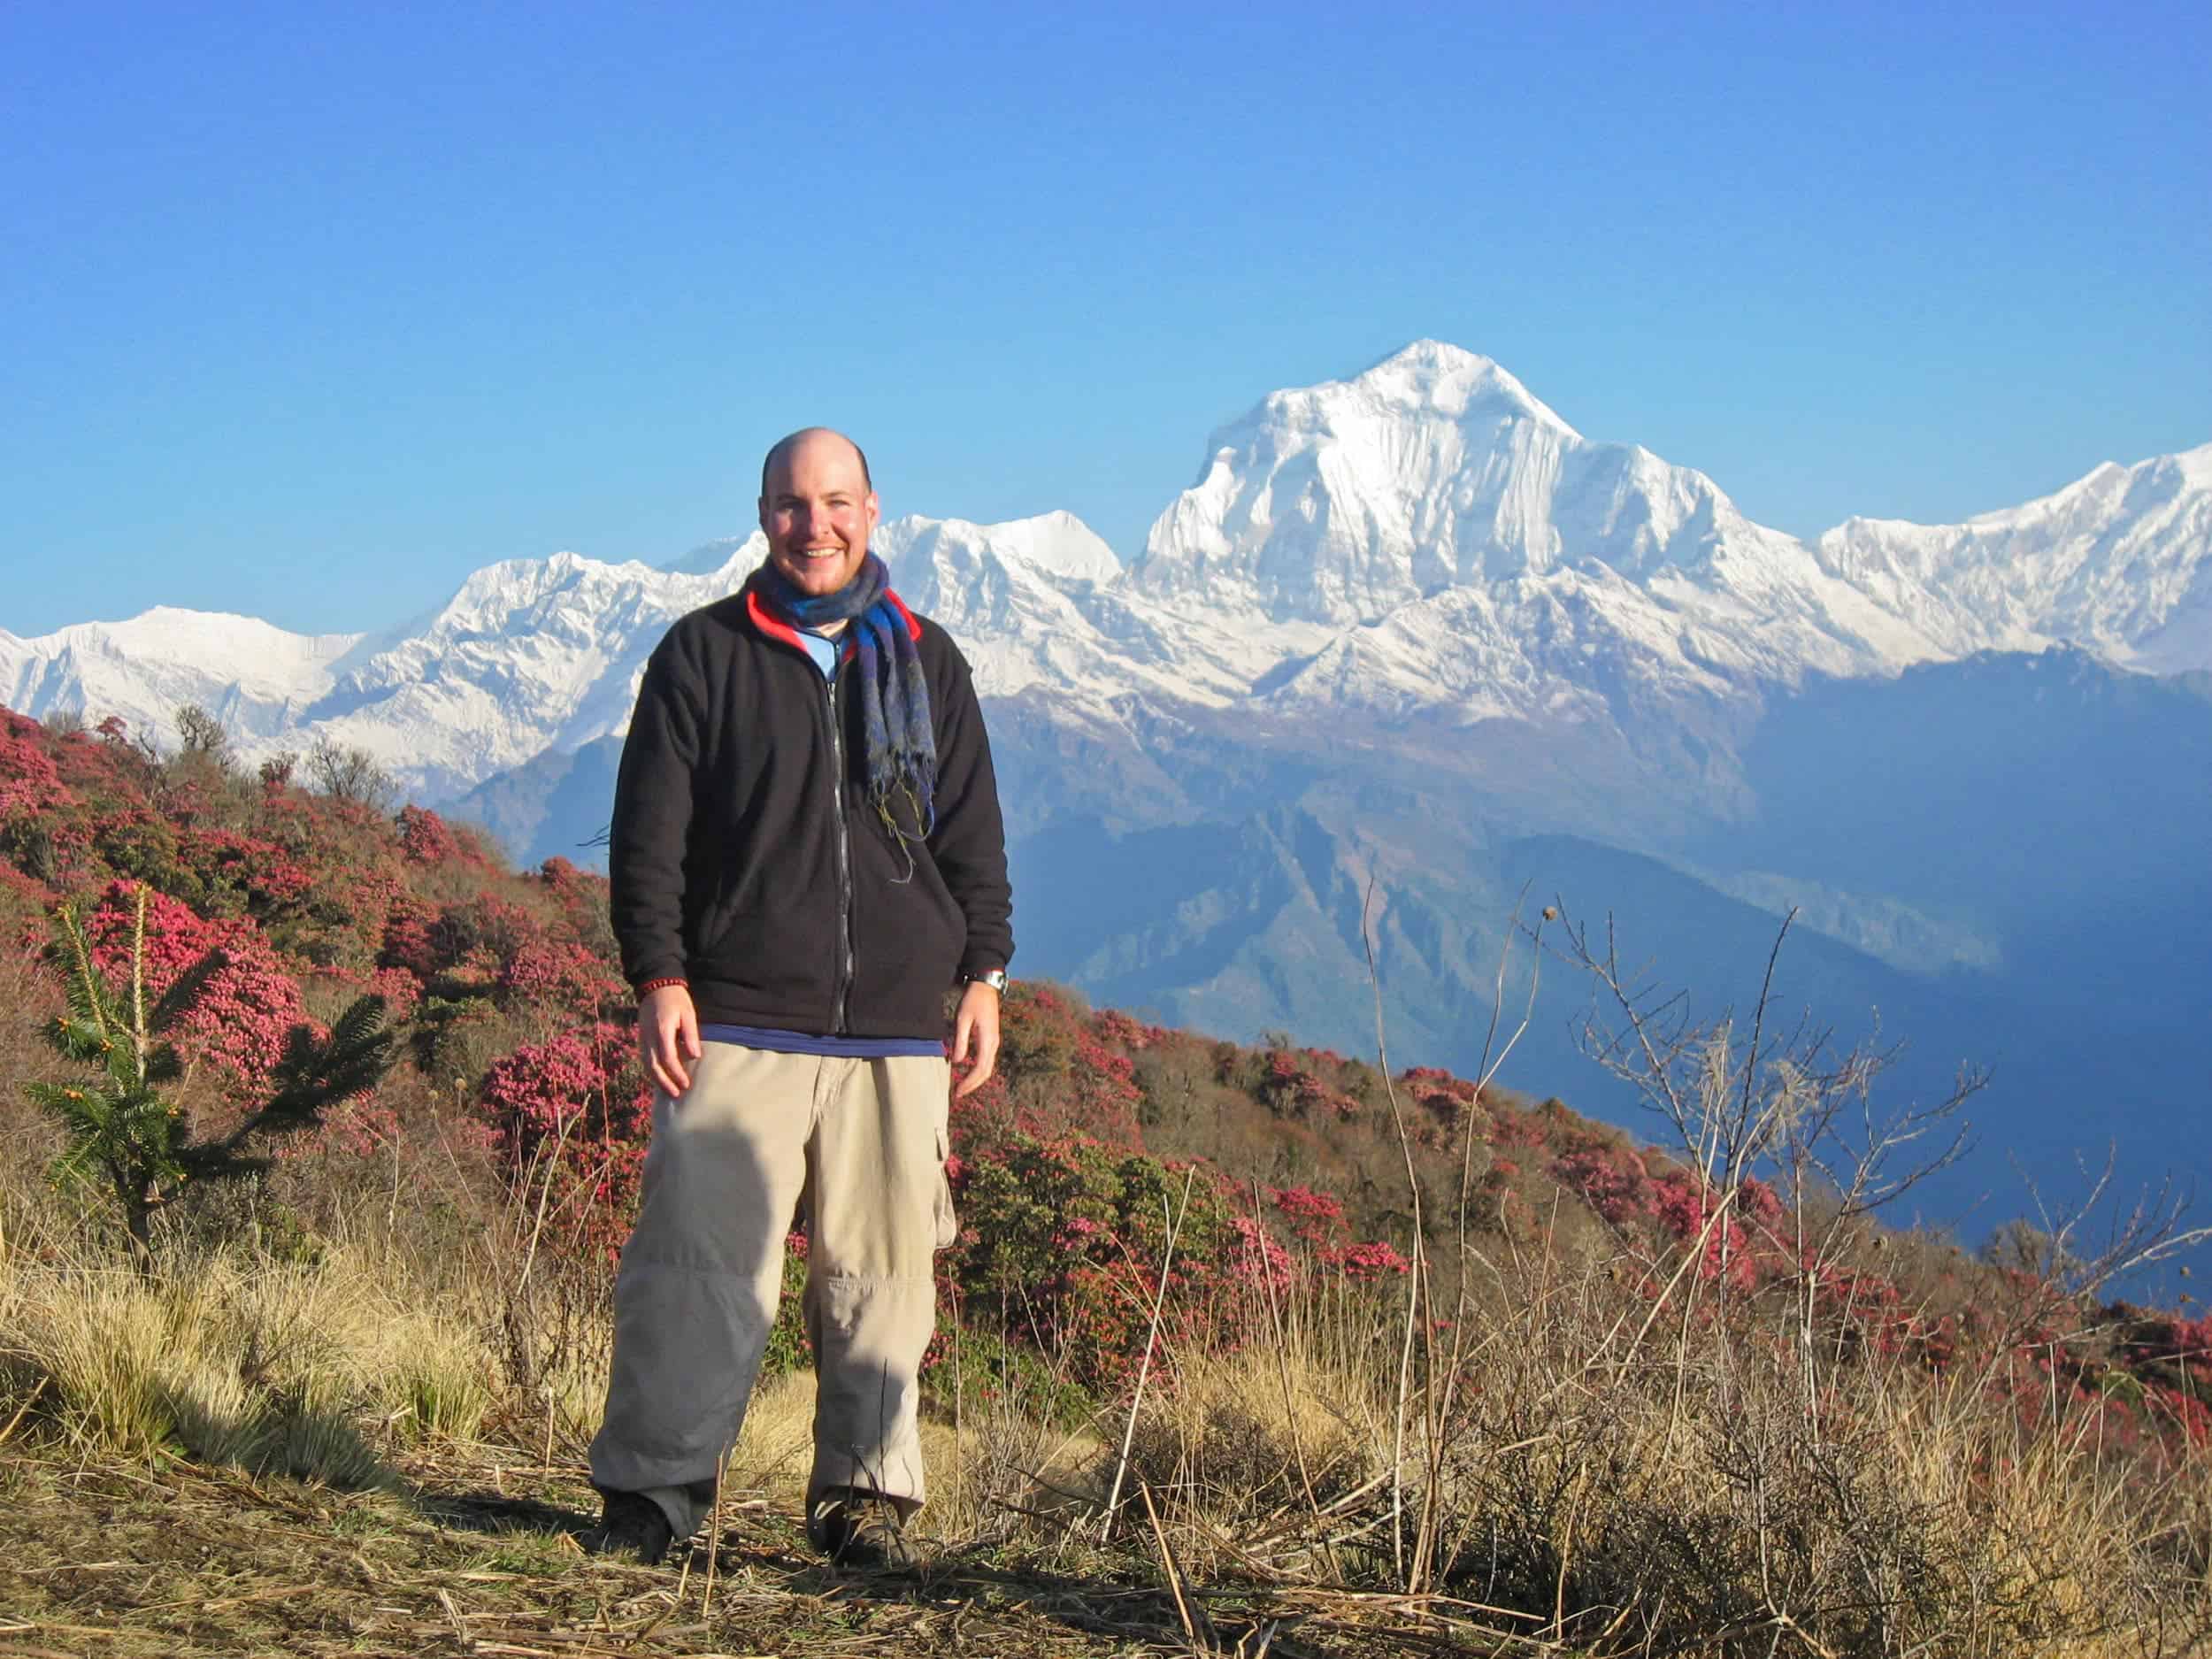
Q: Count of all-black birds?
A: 0